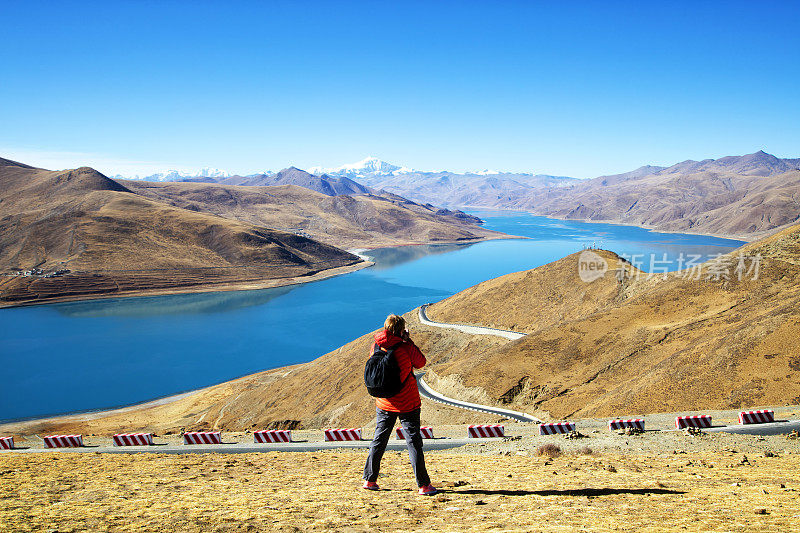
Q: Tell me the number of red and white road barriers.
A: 12